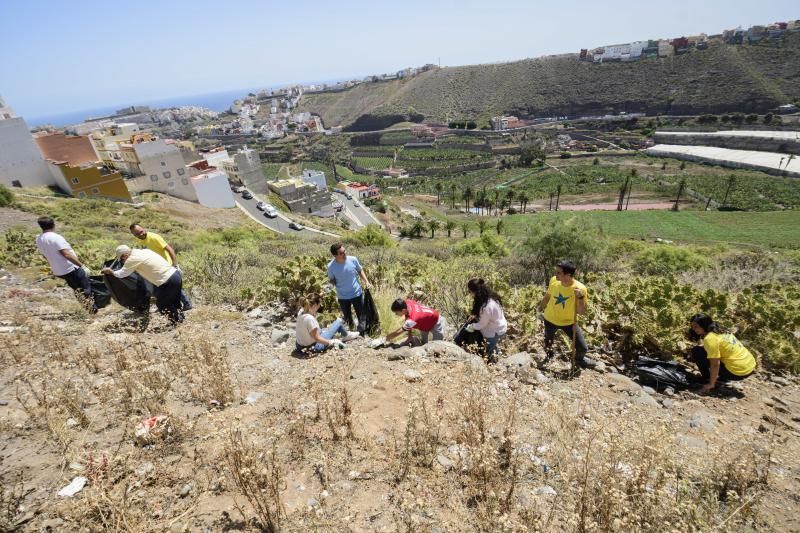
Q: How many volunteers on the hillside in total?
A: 9